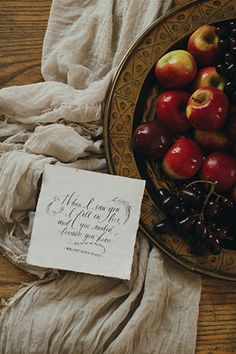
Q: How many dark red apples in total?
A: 1